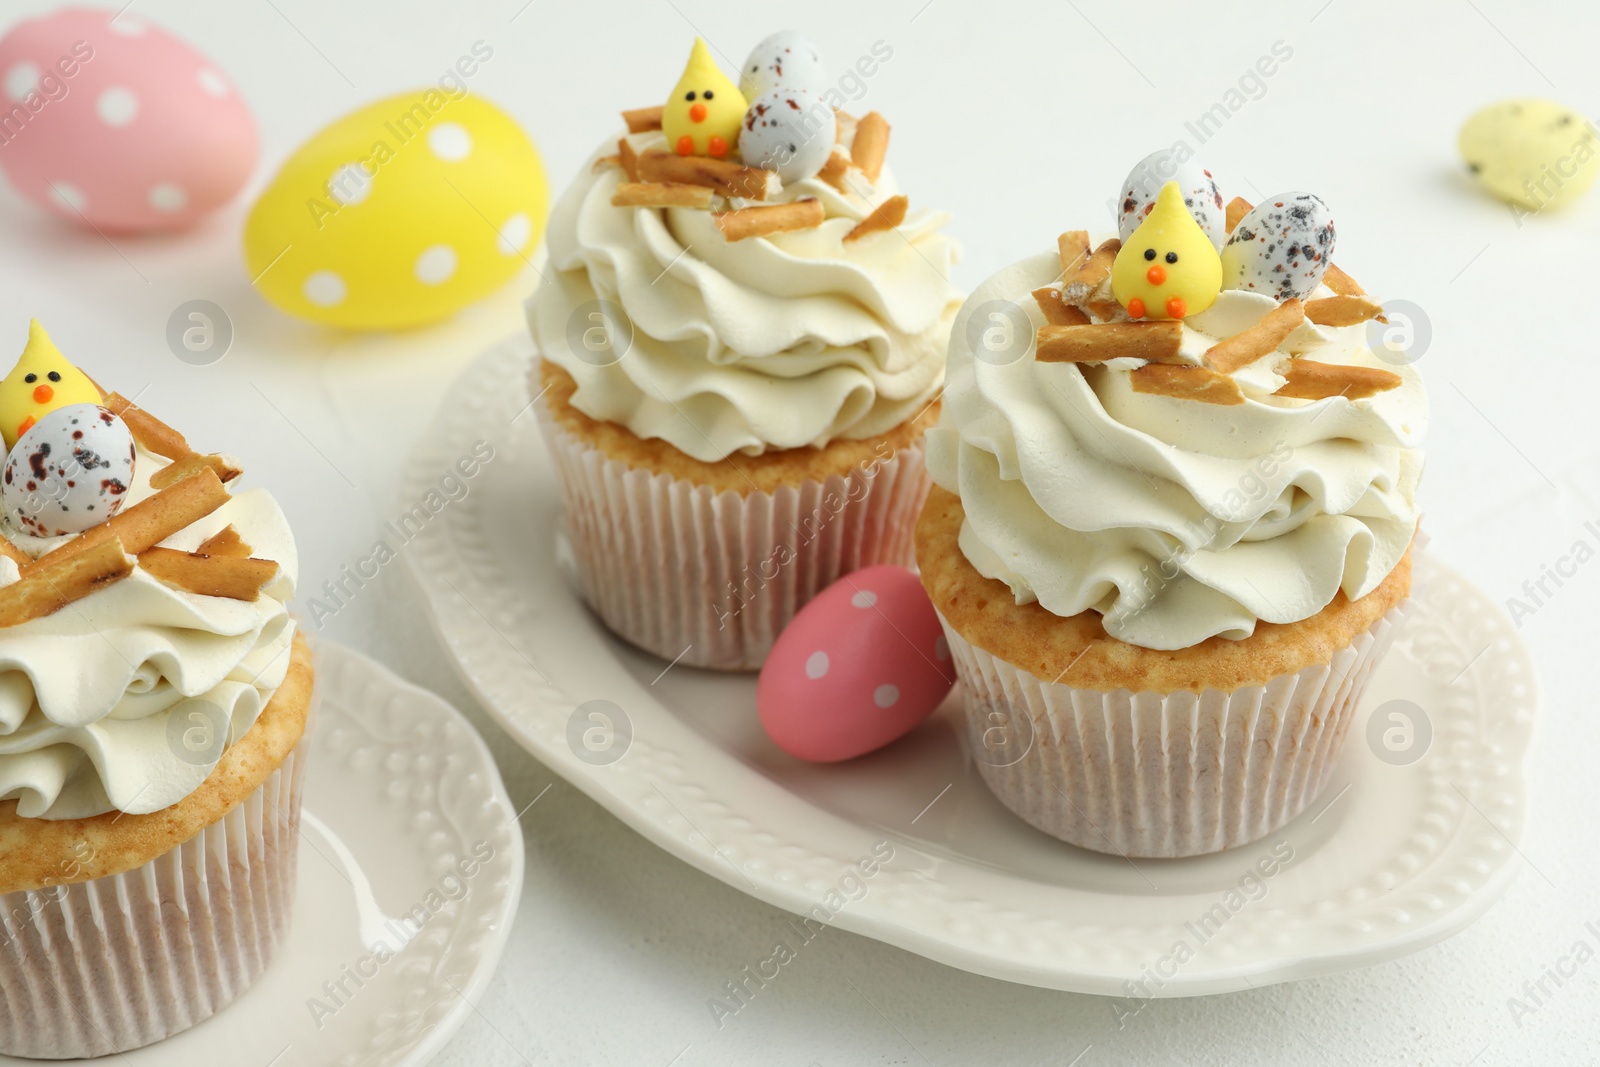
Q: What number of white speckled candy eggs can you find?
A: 5